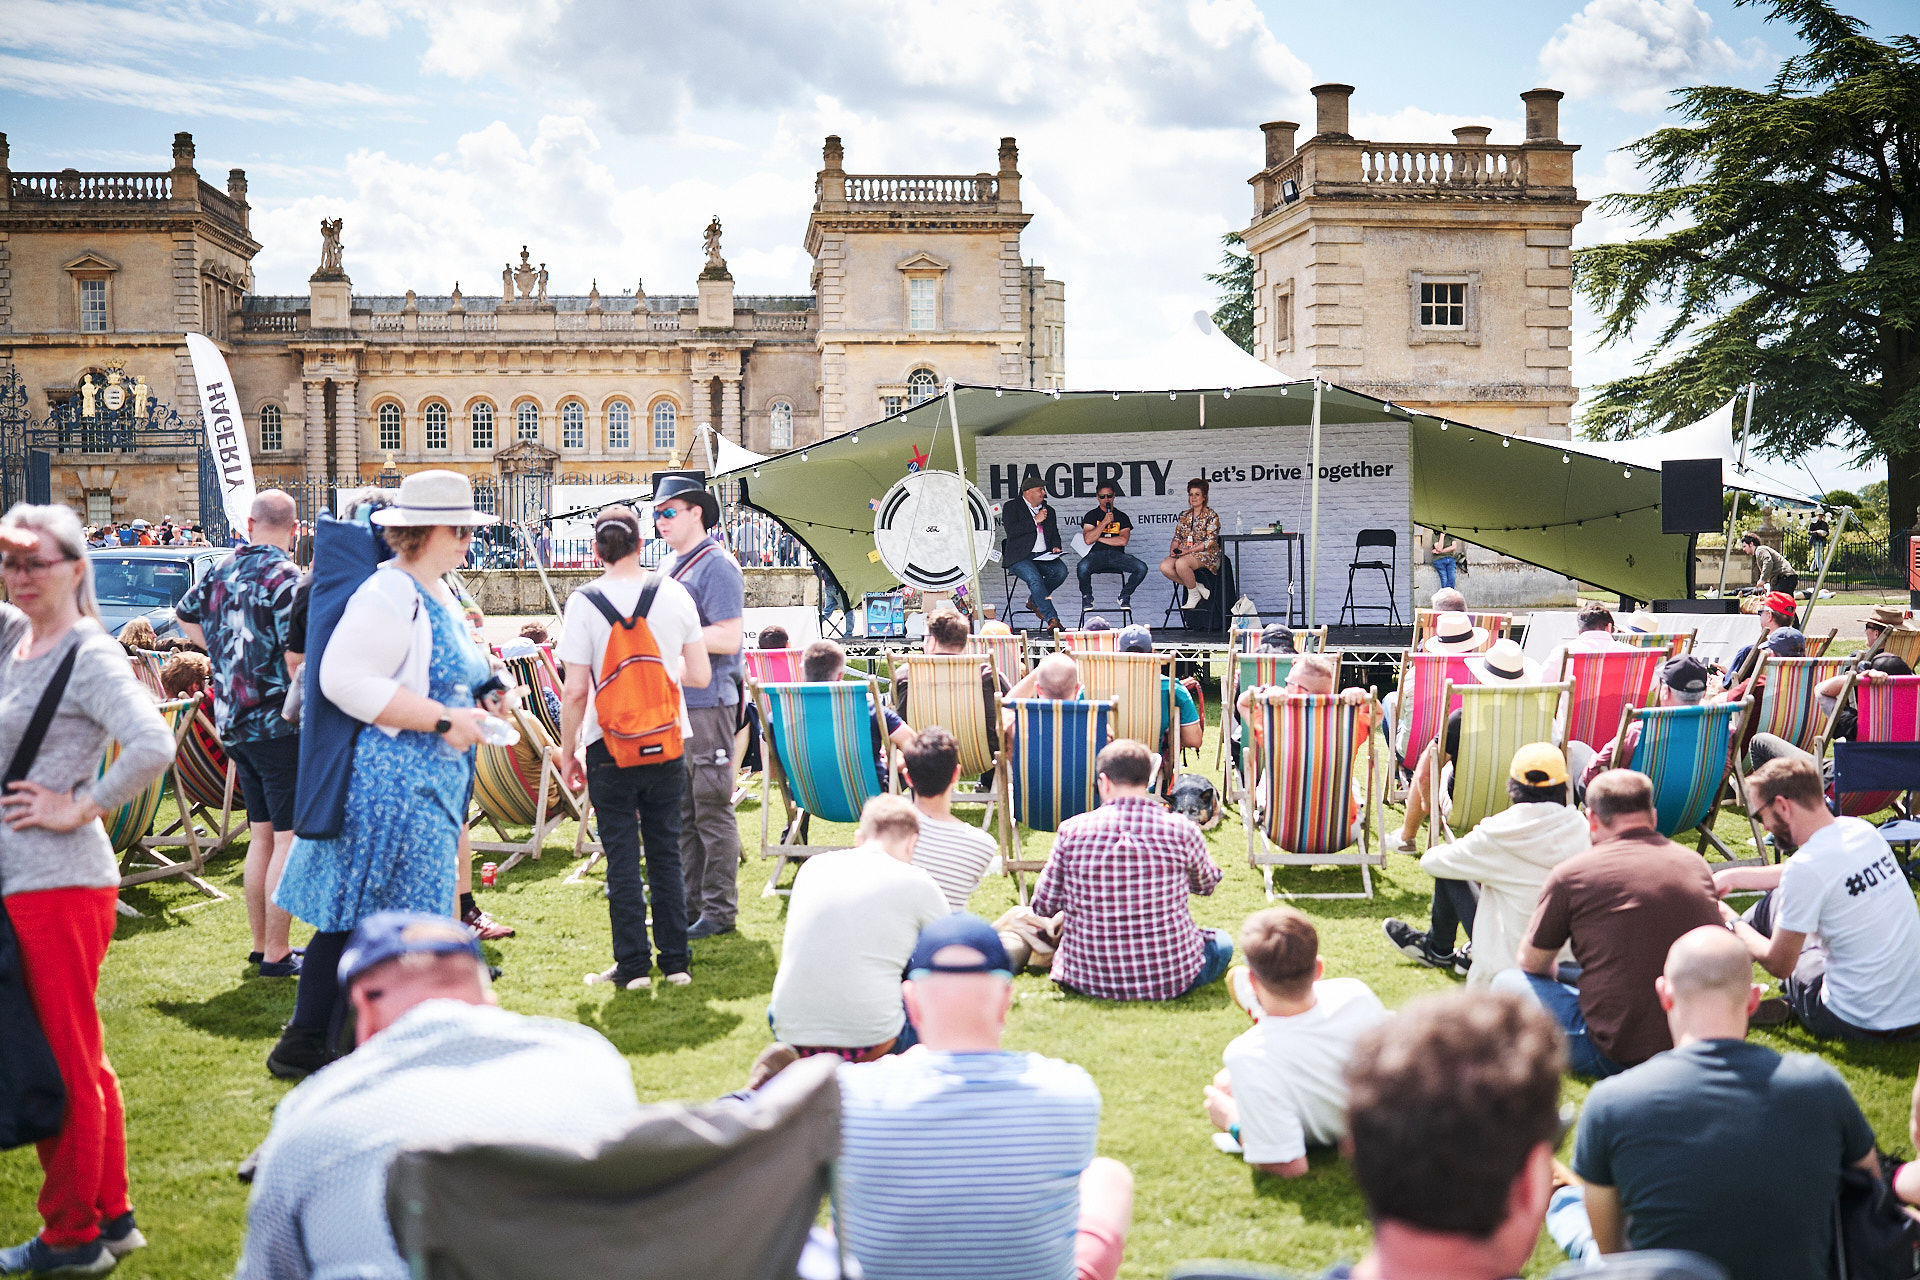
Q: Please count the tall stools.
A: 4